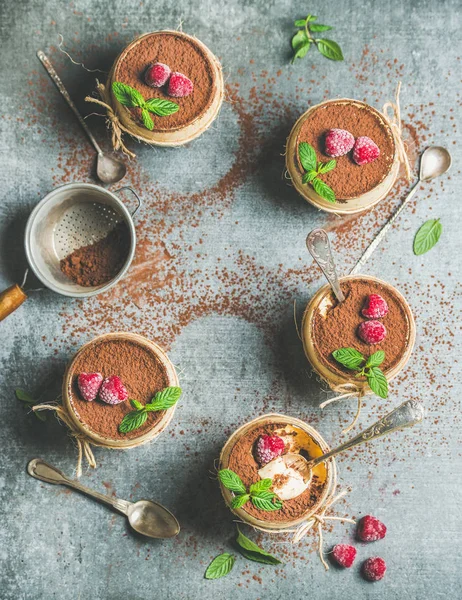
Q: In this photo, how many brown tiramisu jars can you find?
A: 5